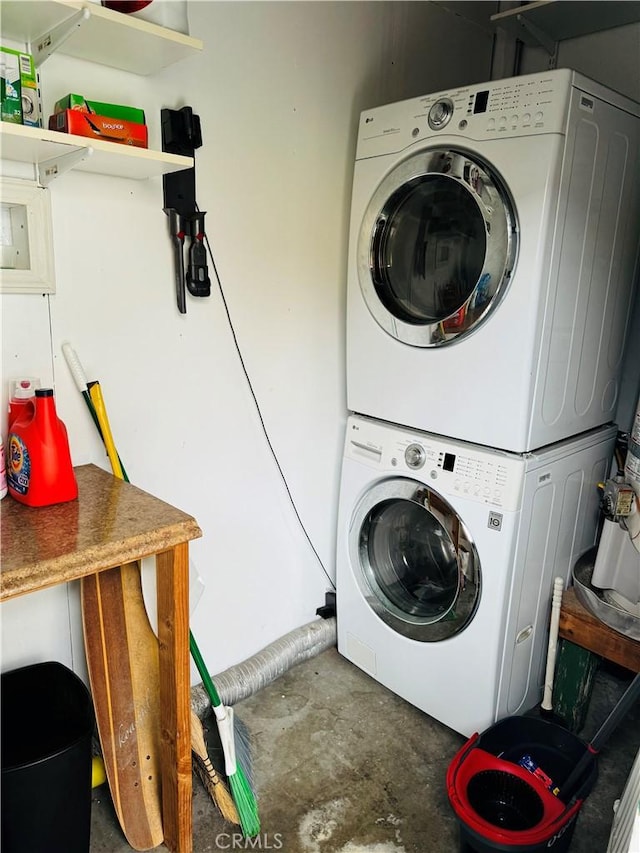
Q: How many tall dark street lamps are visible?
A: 0